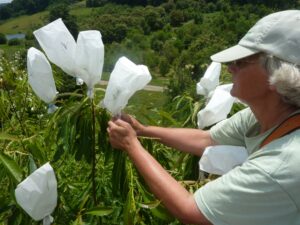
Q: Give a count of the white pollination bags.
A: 8